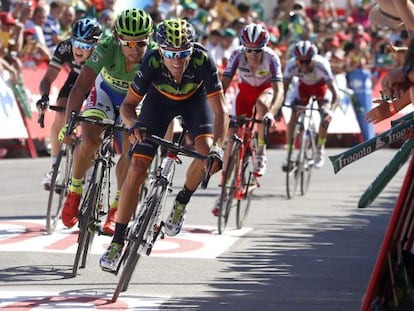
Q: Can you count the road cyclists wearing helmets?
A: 5